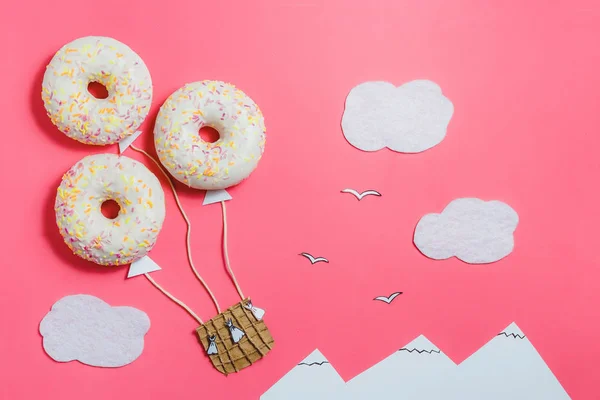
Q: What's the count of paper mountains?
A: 3